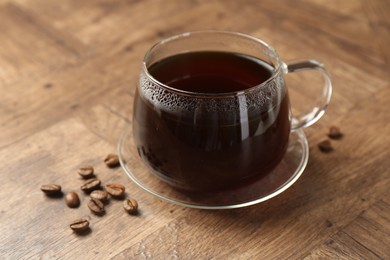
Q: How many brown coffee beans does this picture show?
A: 12